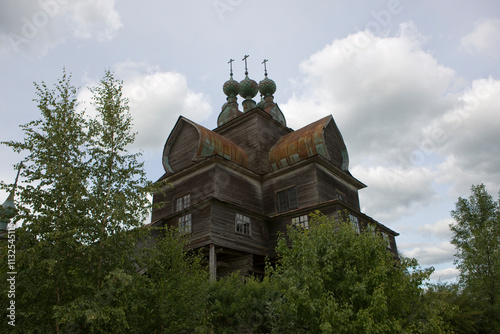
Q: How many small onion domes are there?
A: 3